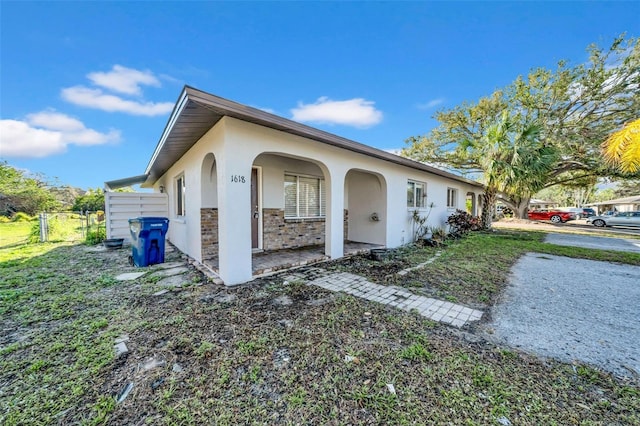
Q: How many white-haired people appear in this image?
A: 0